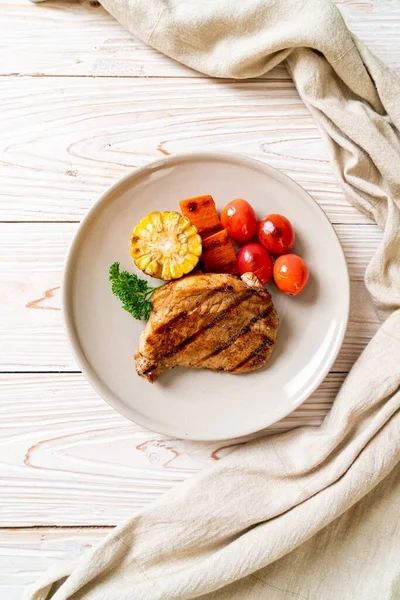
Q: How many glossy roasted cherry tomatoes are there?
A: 4